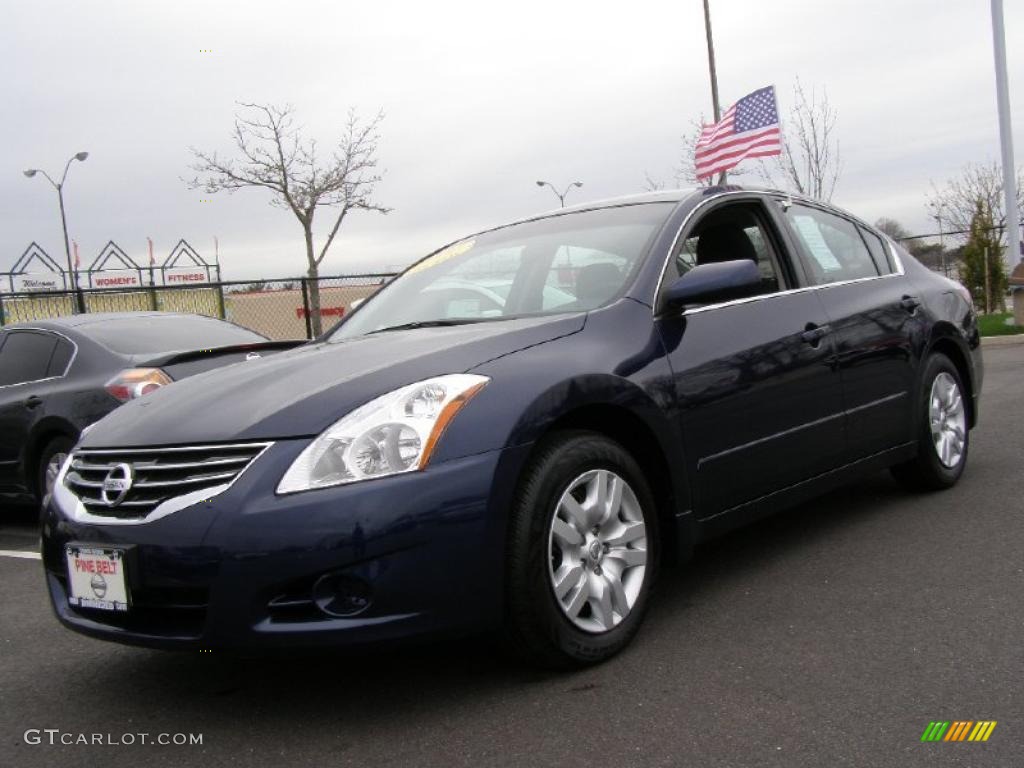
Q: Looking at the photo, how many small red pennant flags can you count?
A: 3